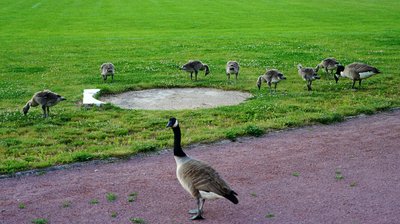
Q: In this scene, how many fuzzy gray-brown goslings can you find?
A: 7